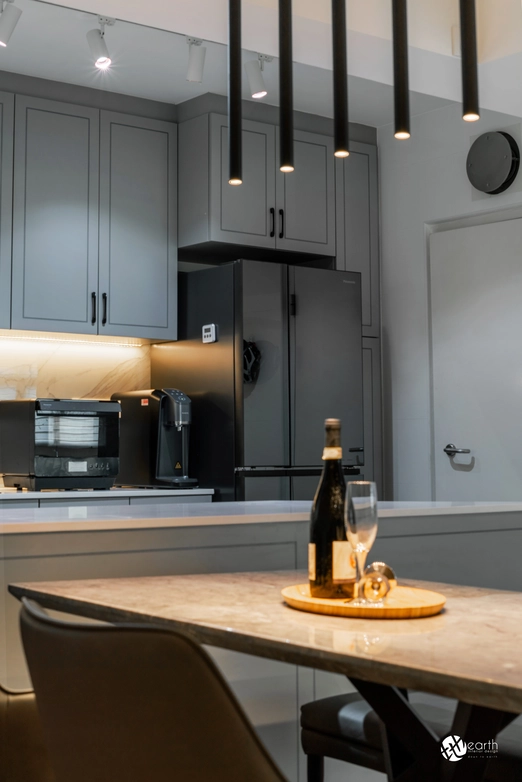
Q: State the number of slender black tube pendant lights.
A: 5